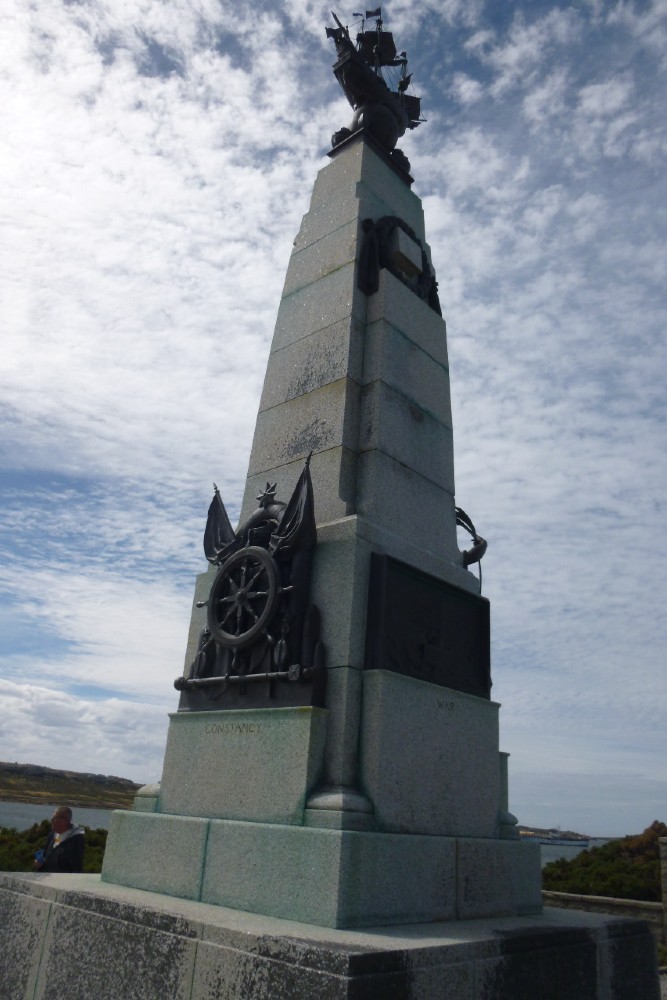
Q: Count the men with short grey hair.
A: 1